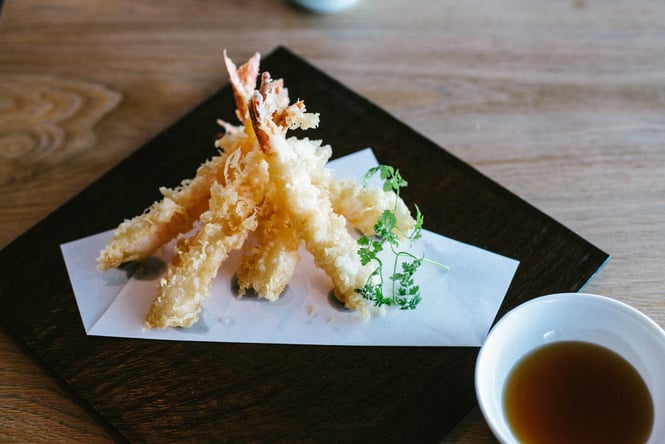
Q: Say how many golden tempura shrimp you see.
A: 5